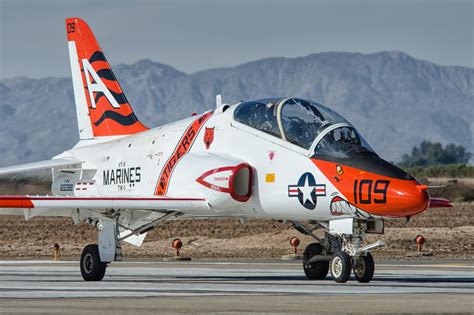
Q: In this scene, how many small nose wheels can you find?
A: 2